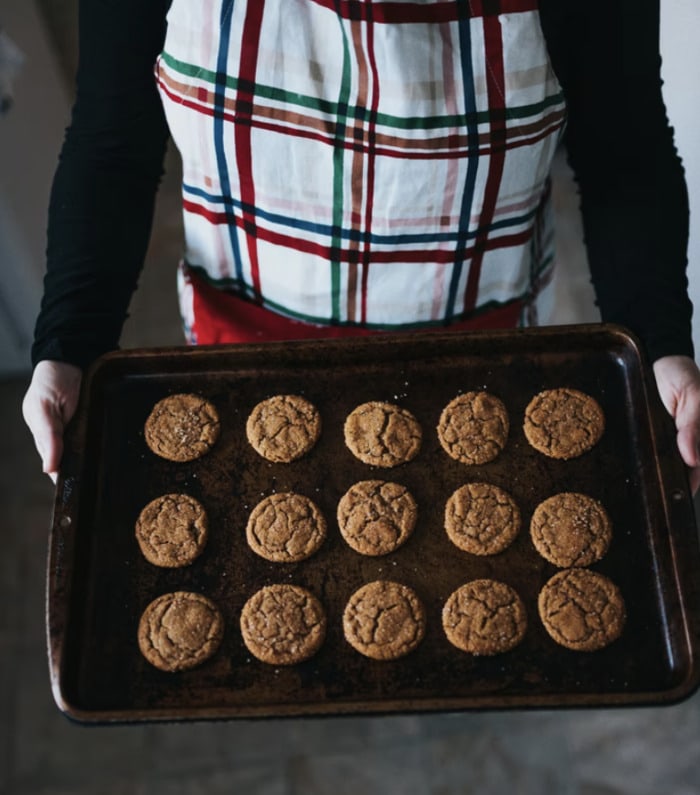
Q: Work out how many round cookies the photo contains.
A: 15